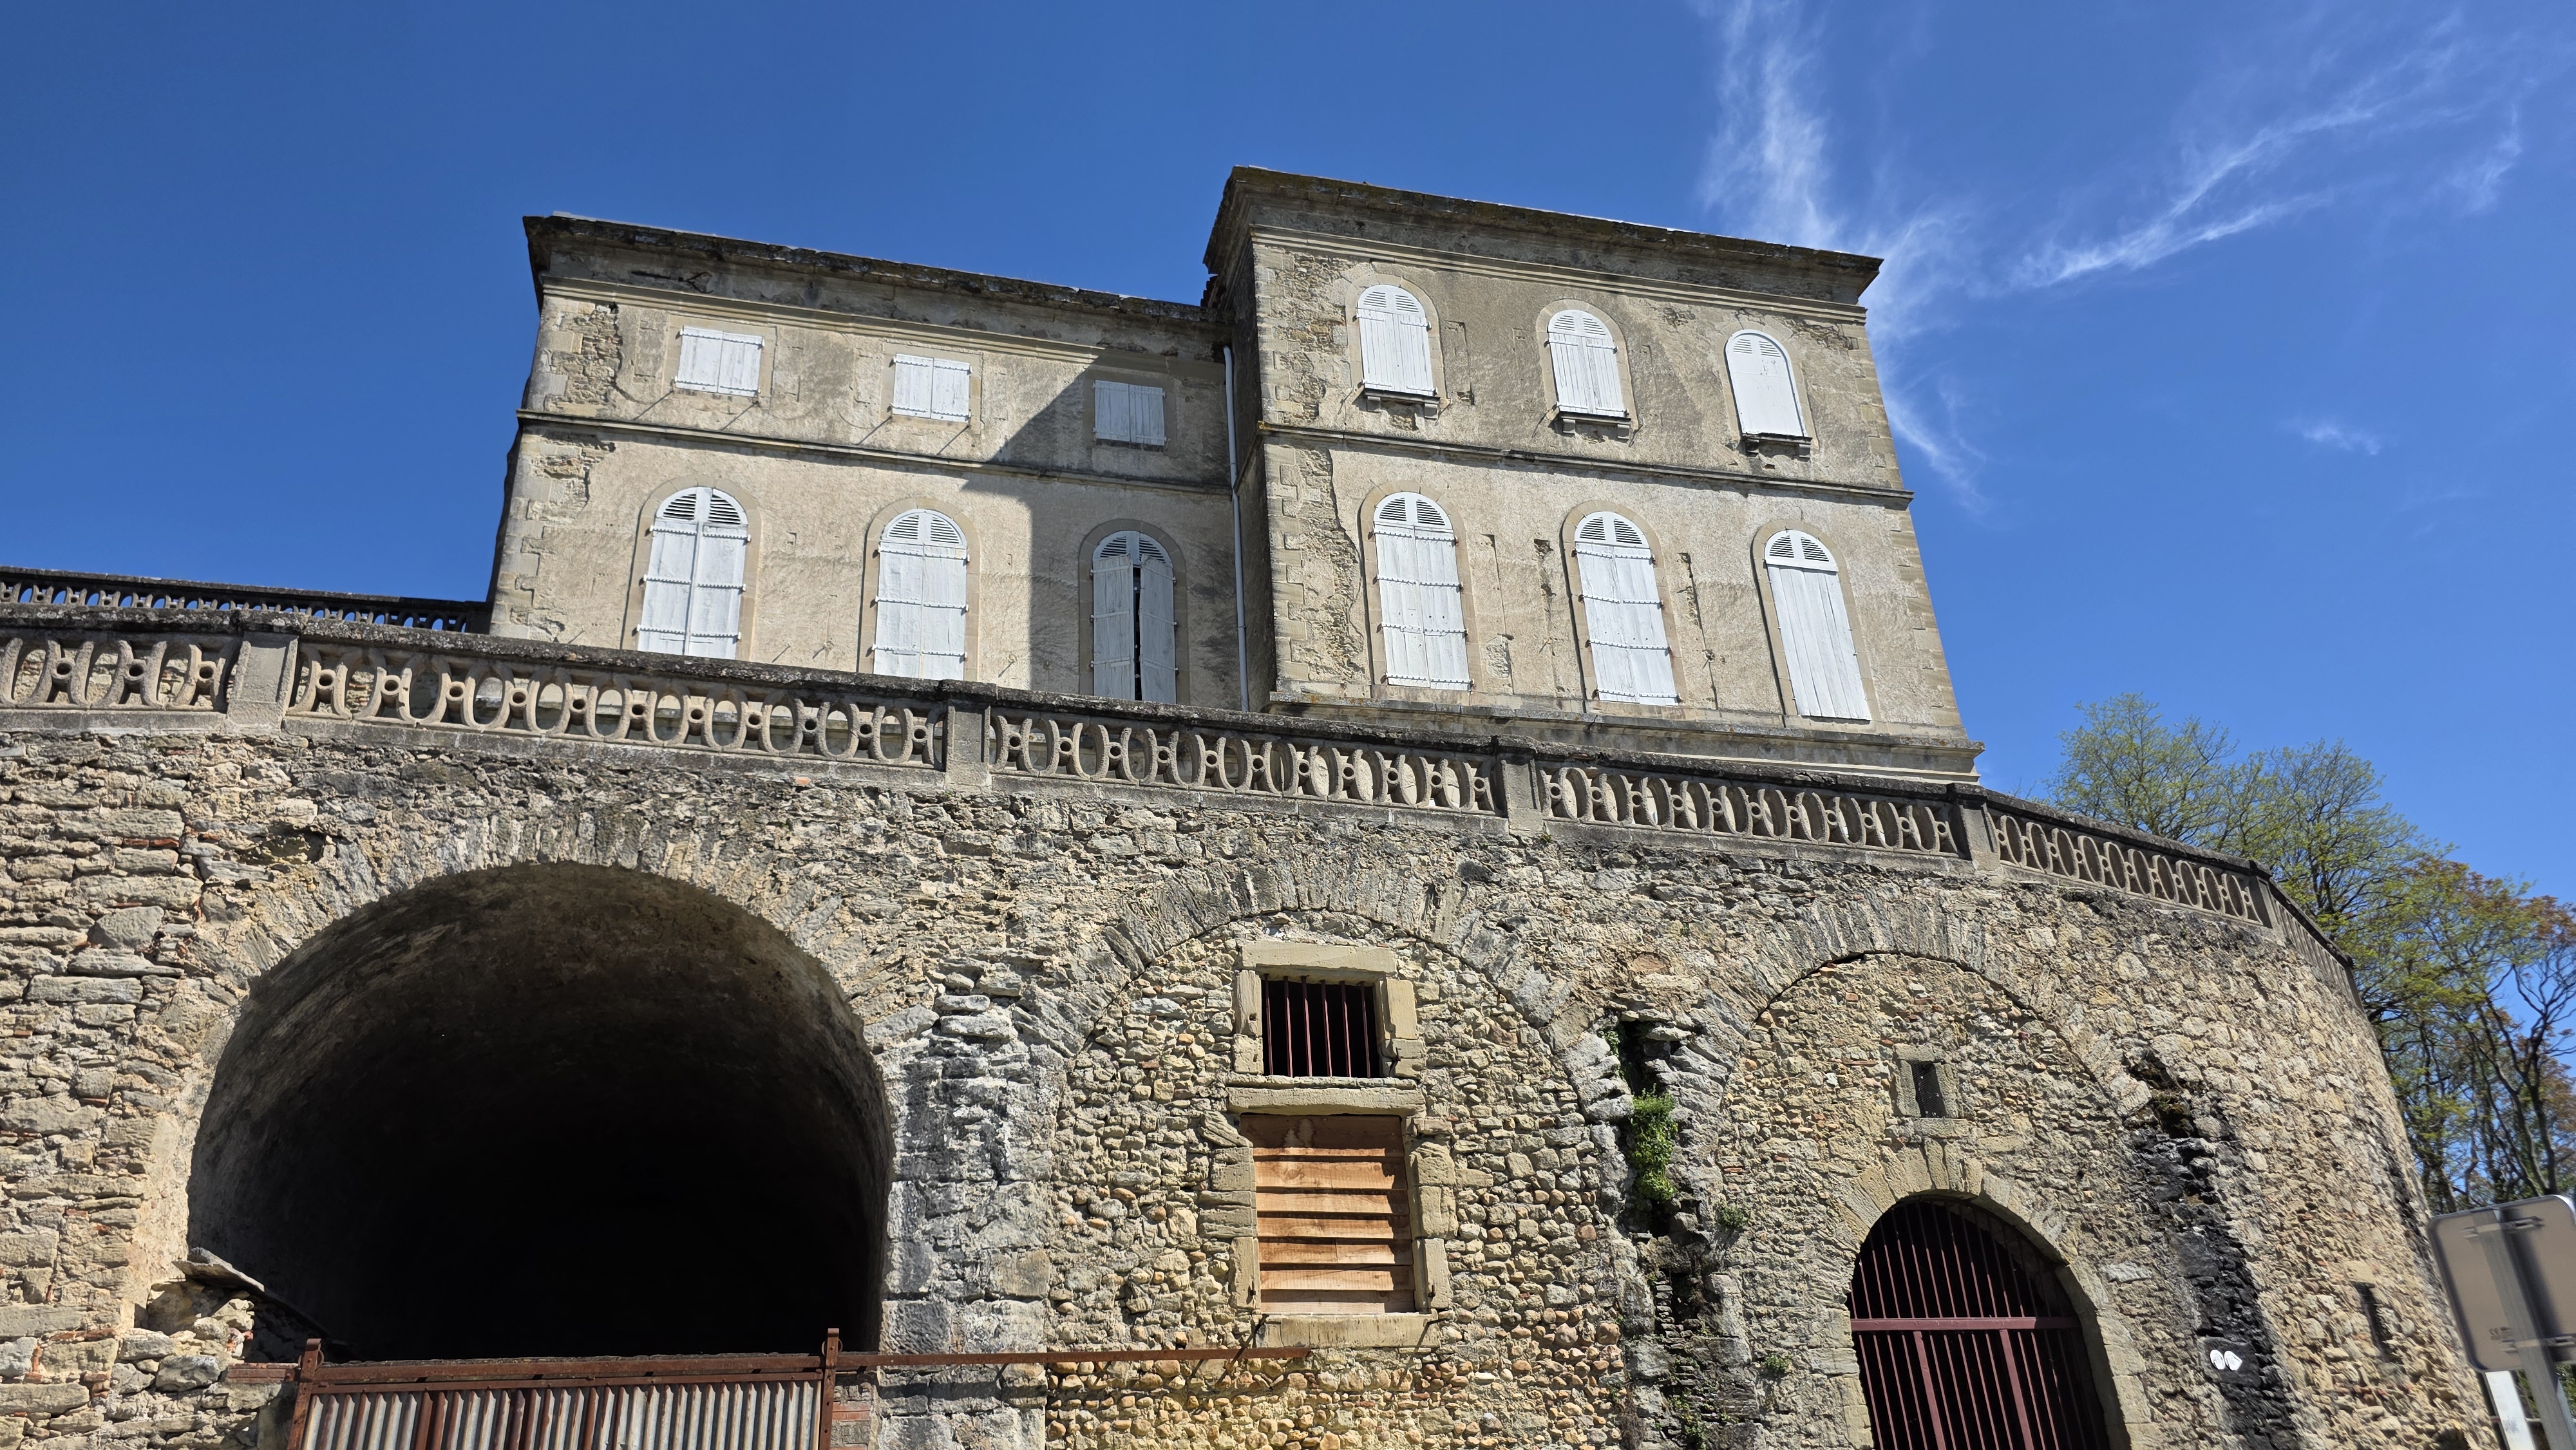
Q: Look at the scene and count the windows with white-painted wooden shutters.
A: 12